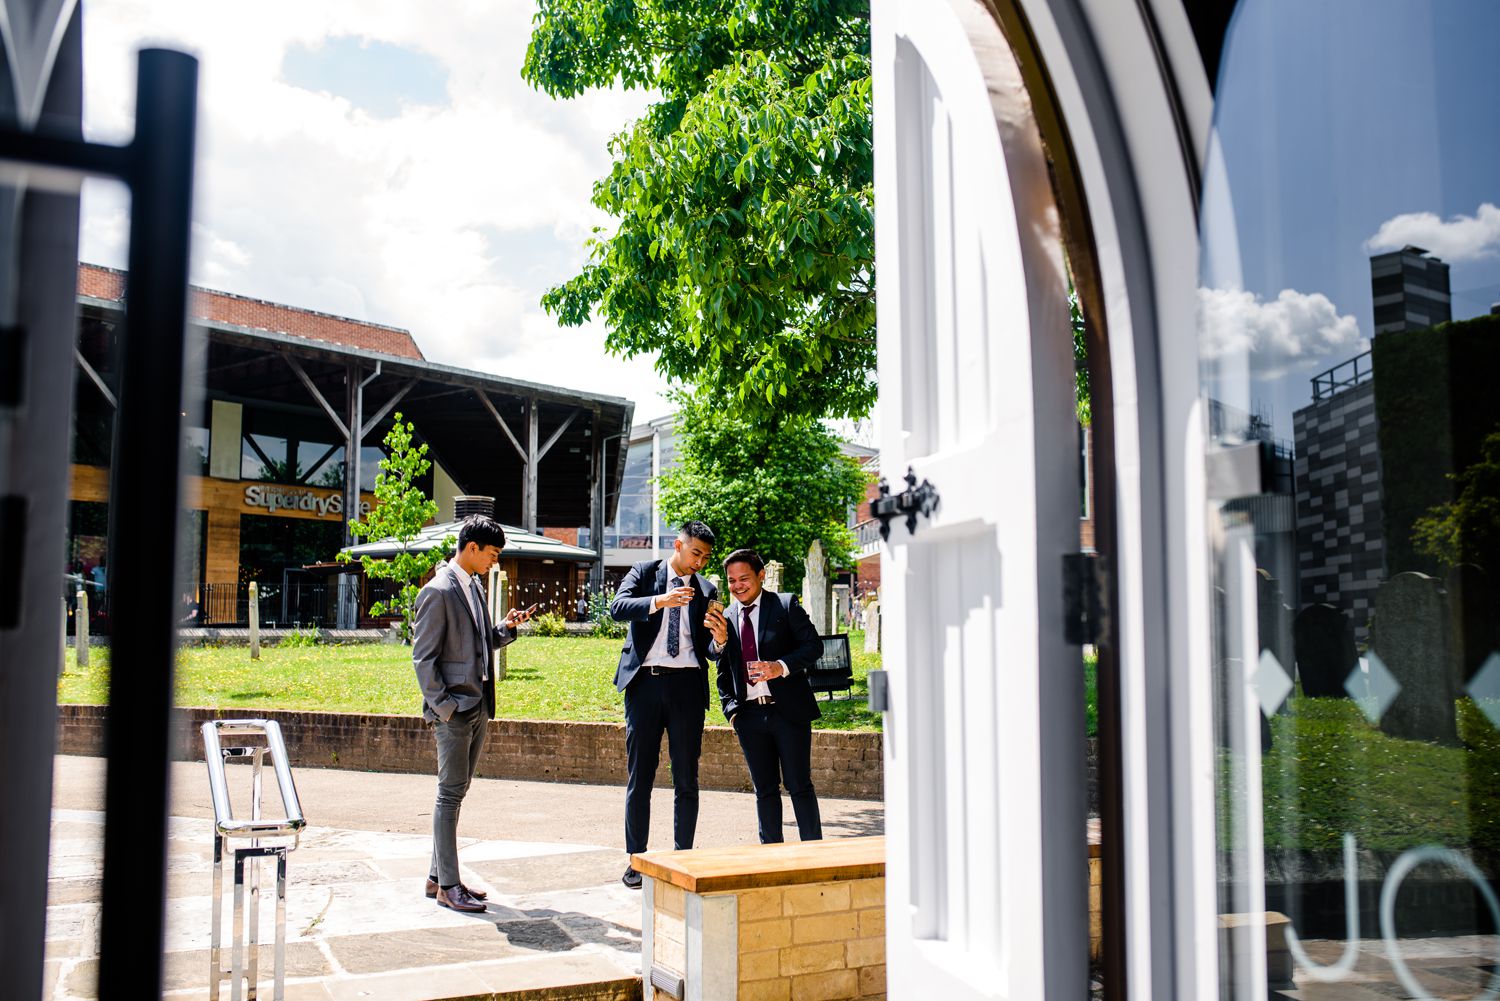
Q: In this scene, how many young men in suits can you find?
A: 3